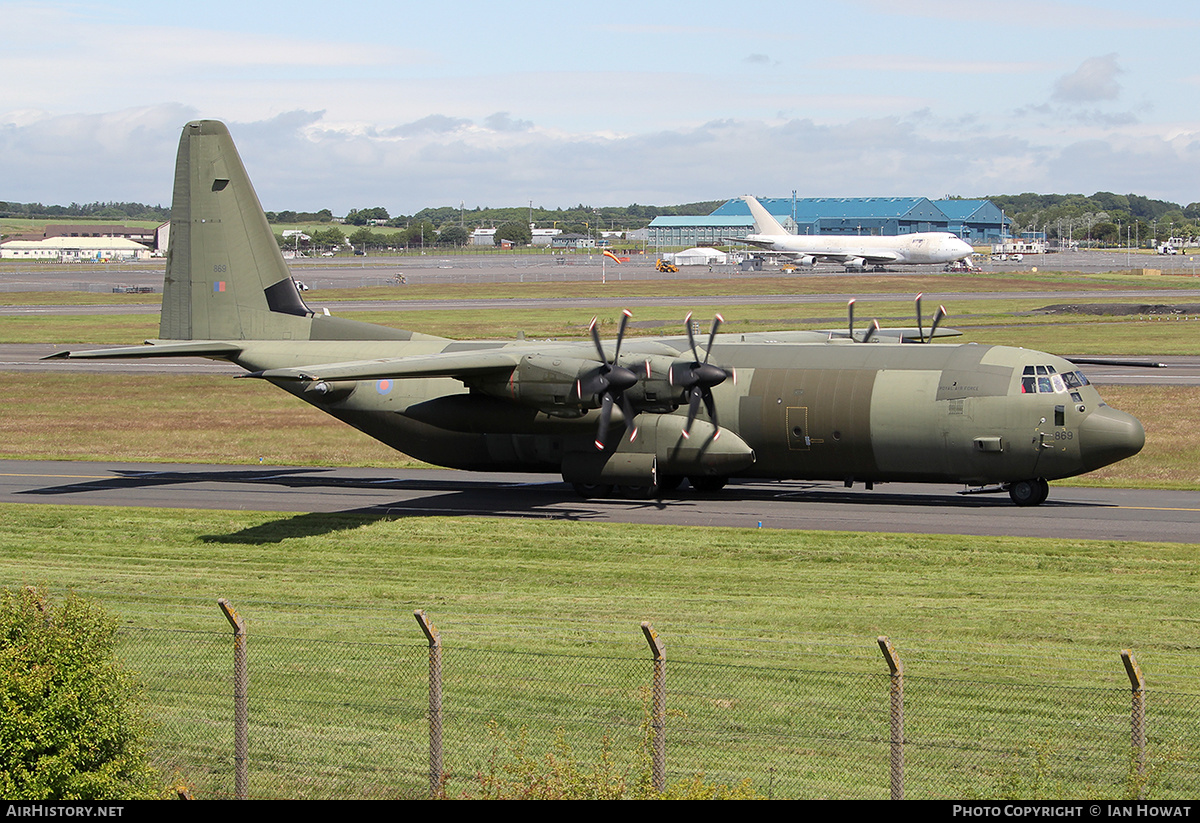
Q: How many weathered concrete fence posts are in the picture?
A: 5